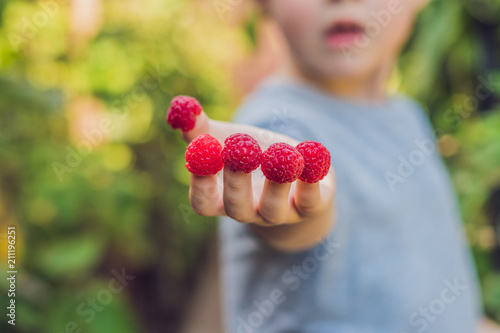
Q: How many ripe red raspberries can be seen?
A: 5